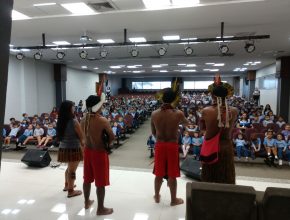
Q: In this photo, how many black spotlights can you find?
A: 10